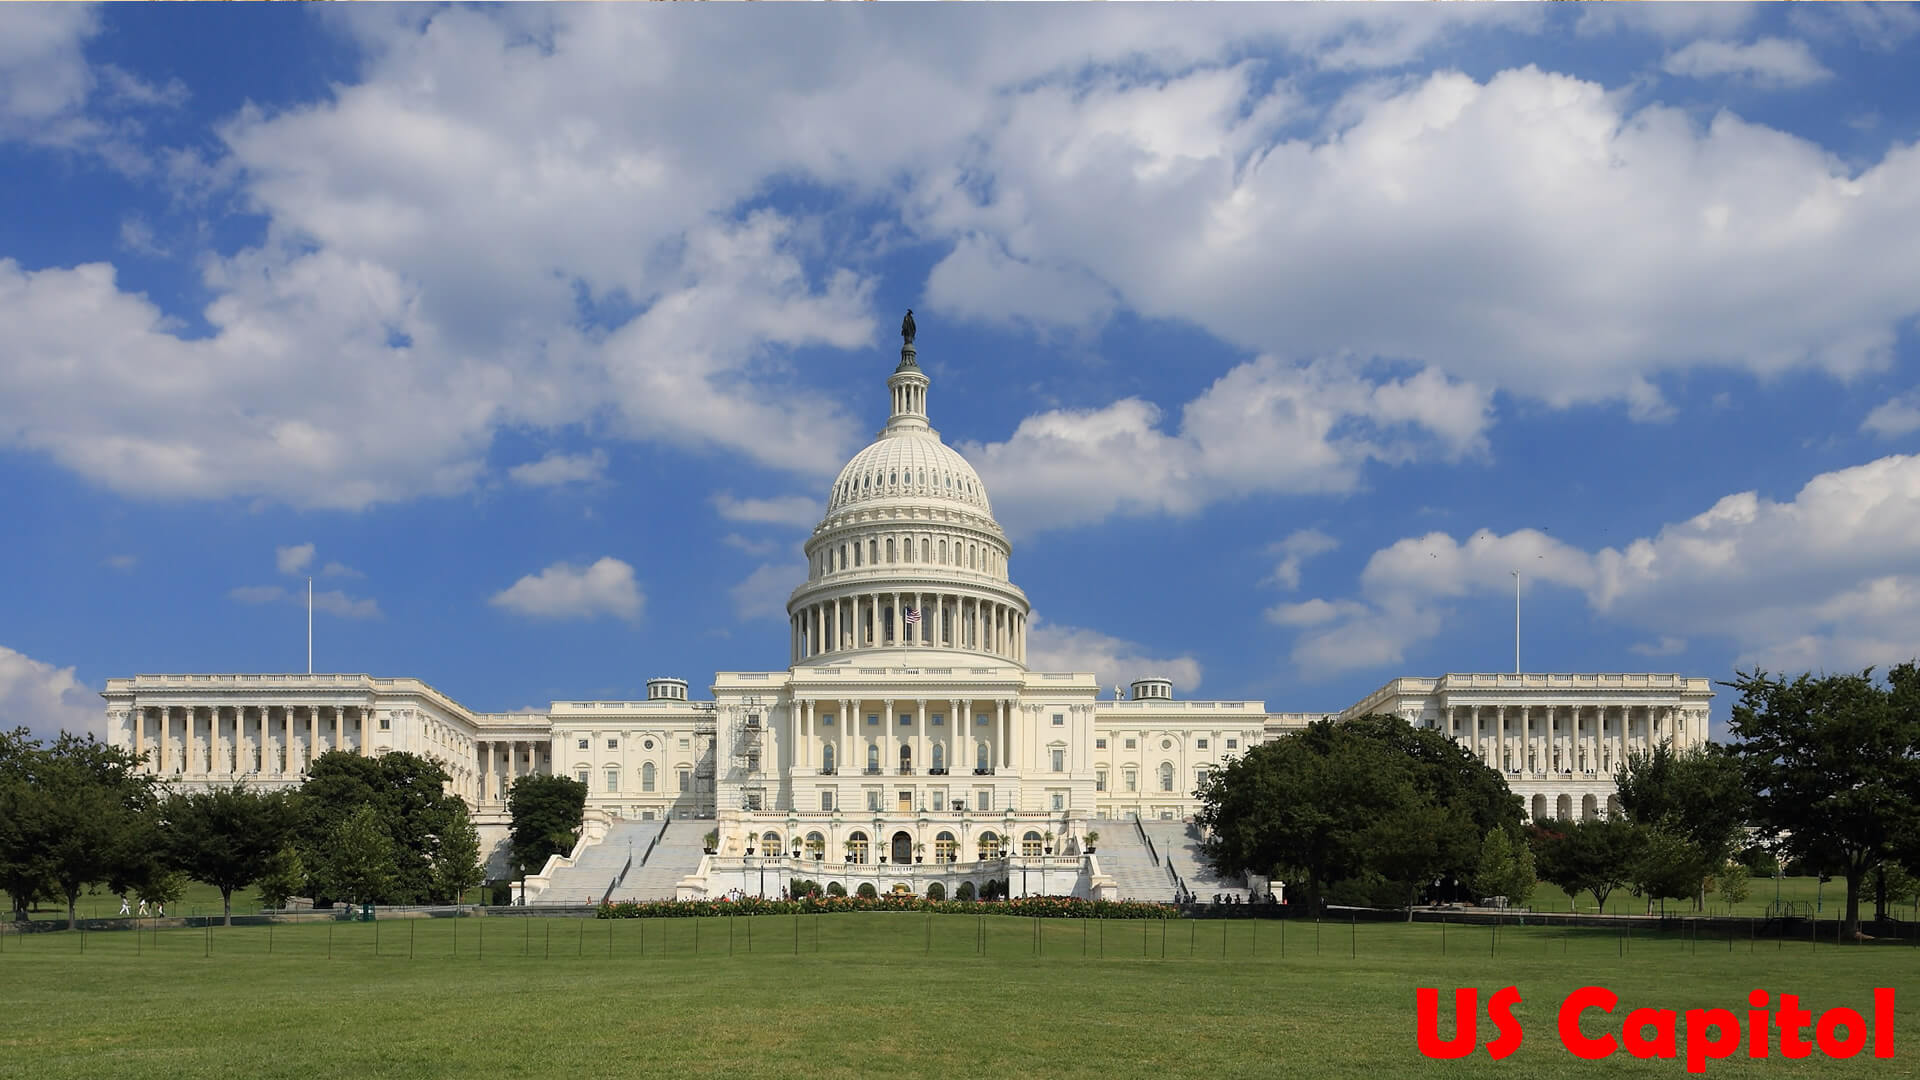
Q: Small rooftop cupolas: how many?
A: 2